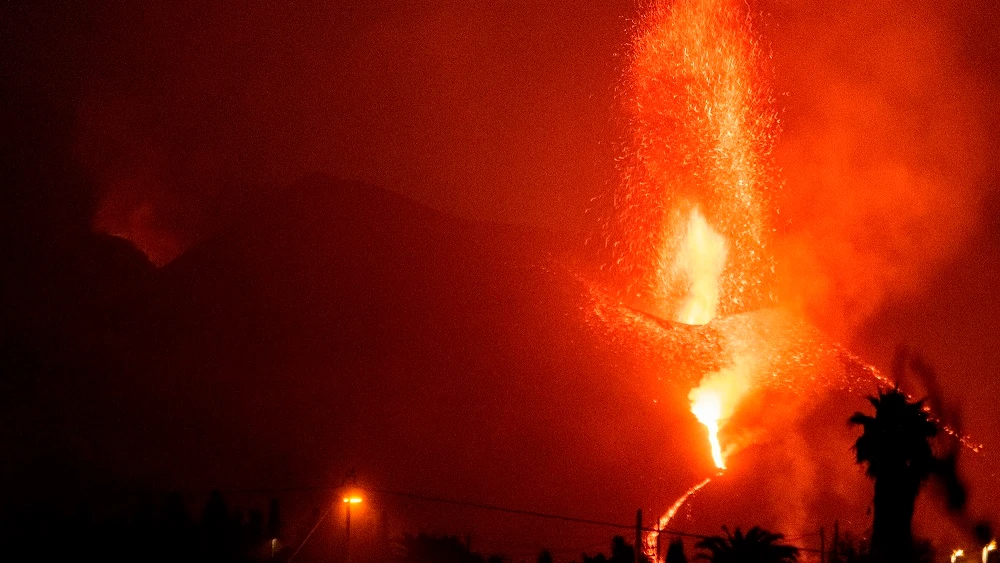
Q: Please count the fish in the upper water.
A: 0